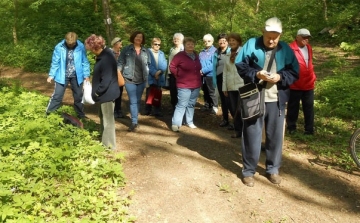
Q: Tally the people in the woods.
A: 12